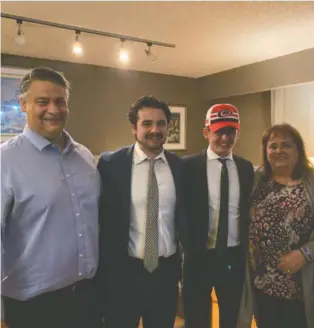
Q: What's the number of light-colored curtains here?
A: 1